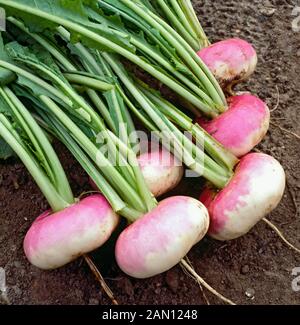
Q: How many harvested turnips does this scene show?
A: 6